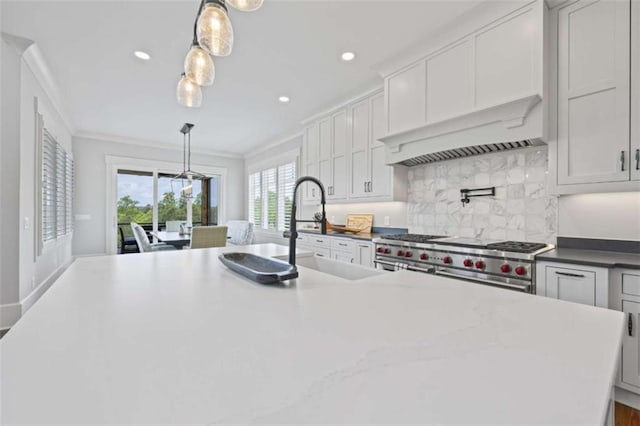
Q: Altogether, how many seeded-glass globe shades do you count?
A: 4